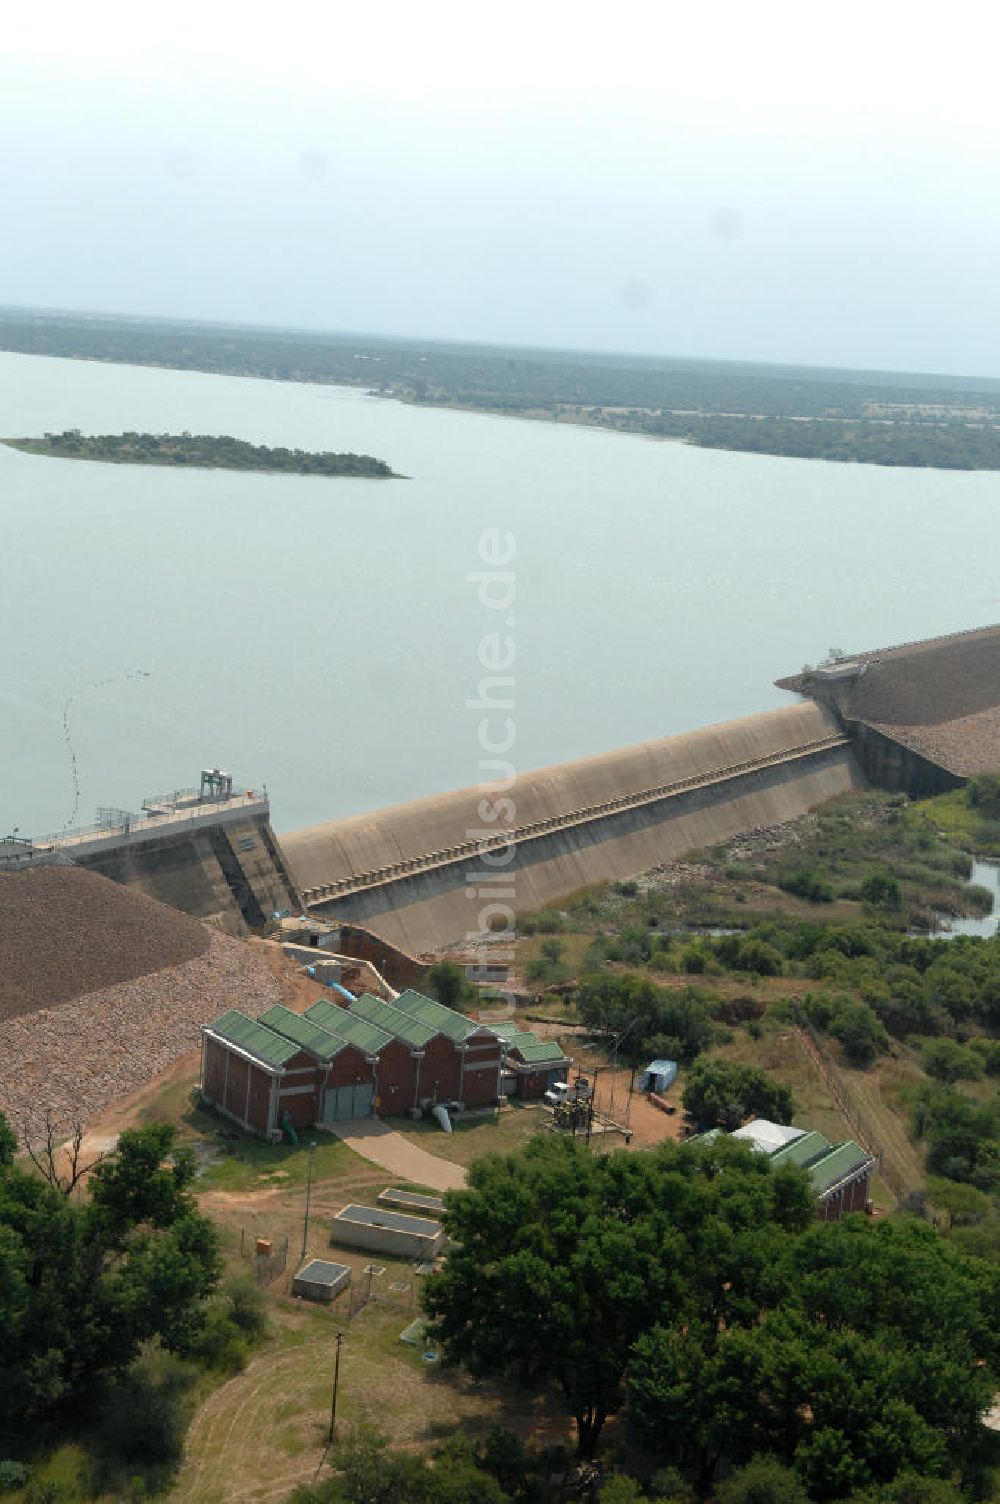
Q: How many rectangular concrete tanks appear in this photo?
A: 3